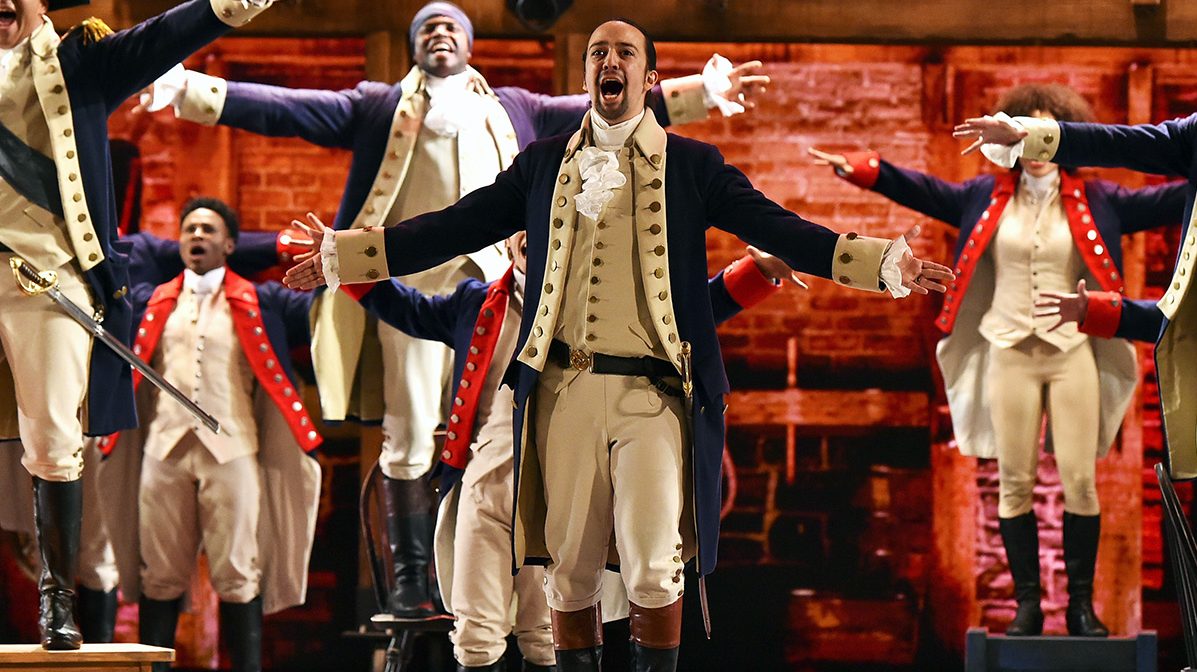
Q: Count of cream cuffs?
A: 6